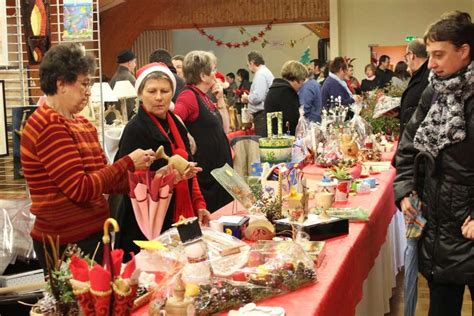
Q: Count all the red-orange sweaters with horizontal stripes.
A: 1